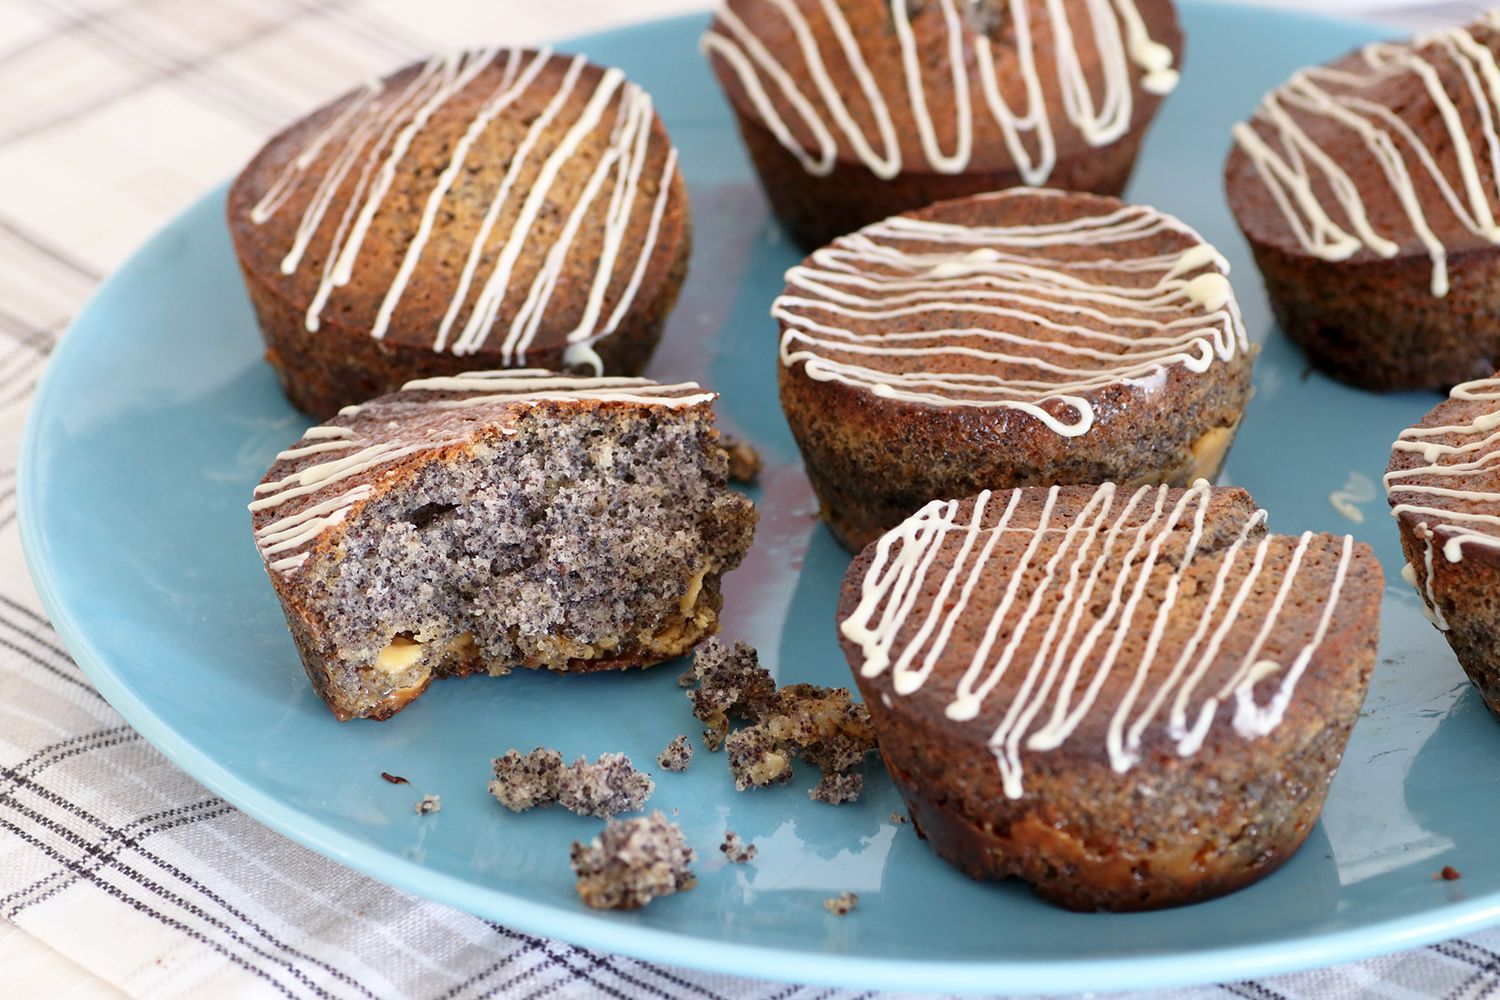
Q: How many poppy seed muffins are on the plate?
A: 7